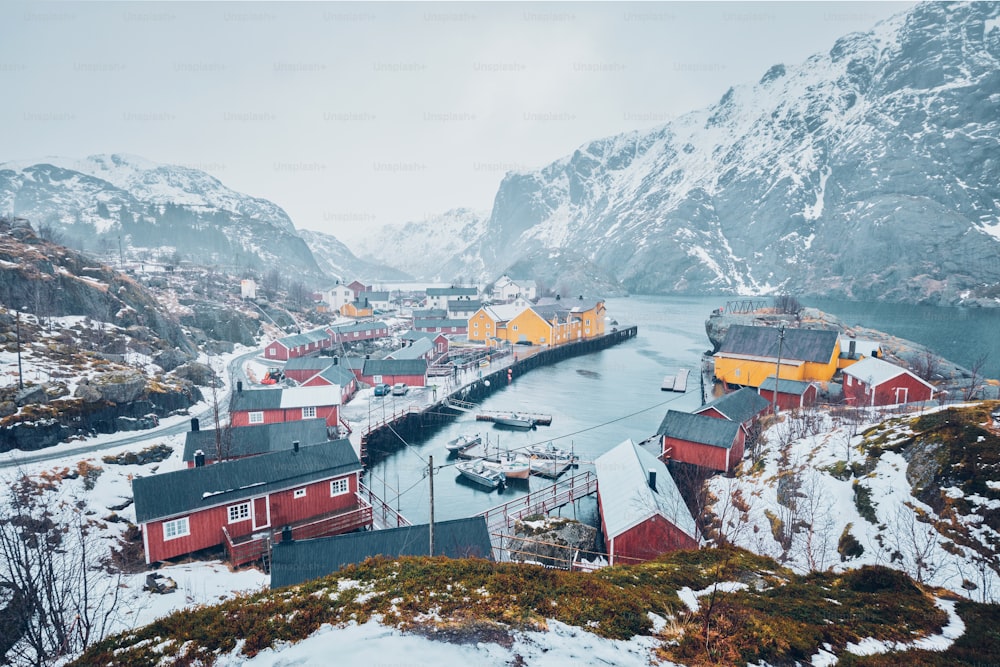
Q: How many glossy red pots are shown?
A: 0